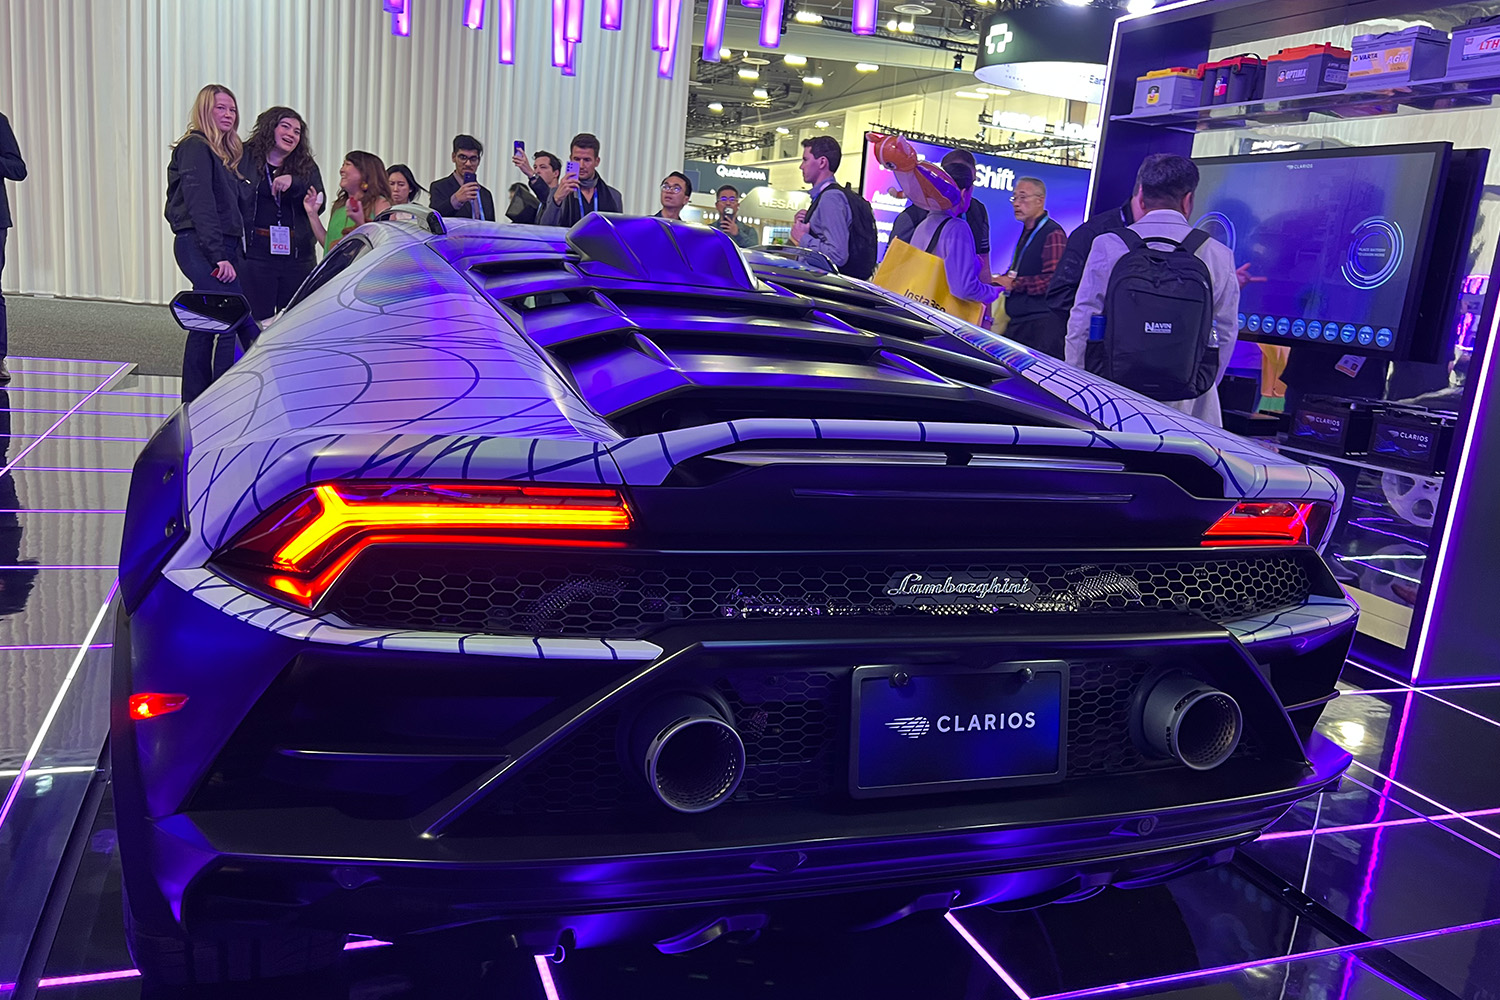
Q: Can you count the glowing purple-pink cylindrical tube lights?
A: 14